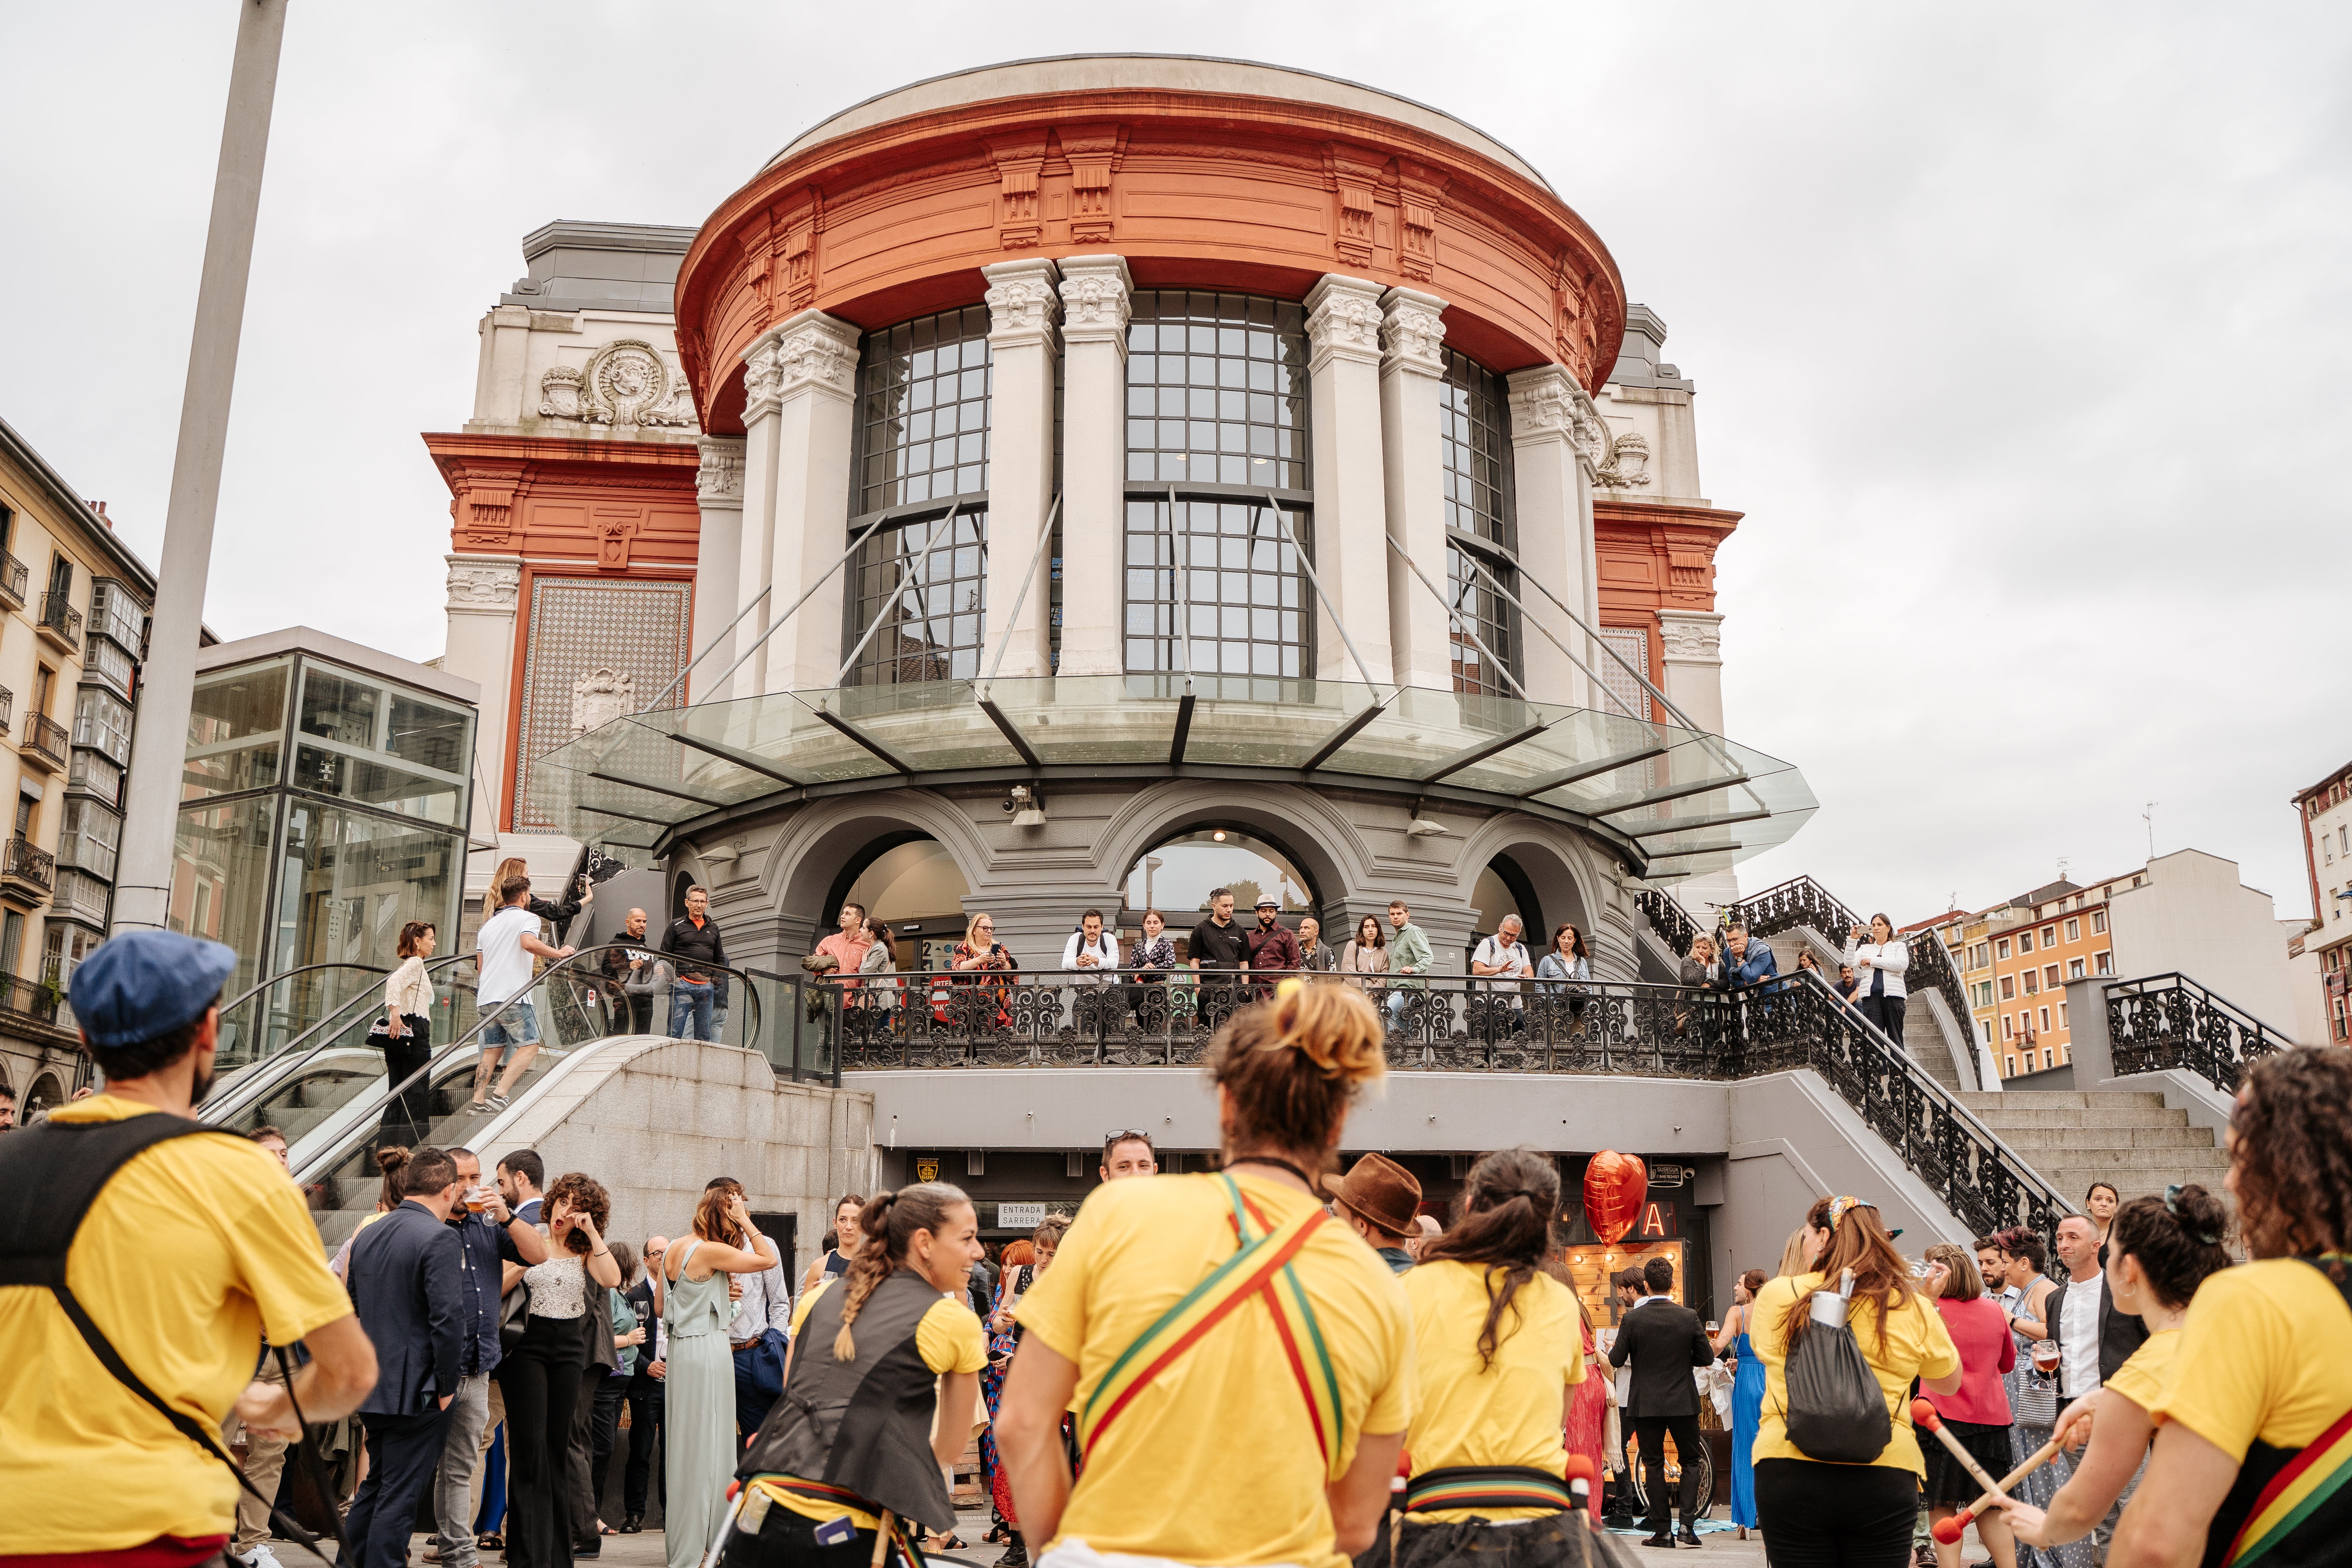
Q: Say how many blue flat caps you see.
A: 1